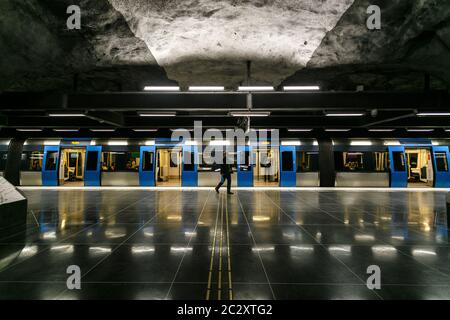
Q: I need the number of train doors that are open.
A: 4